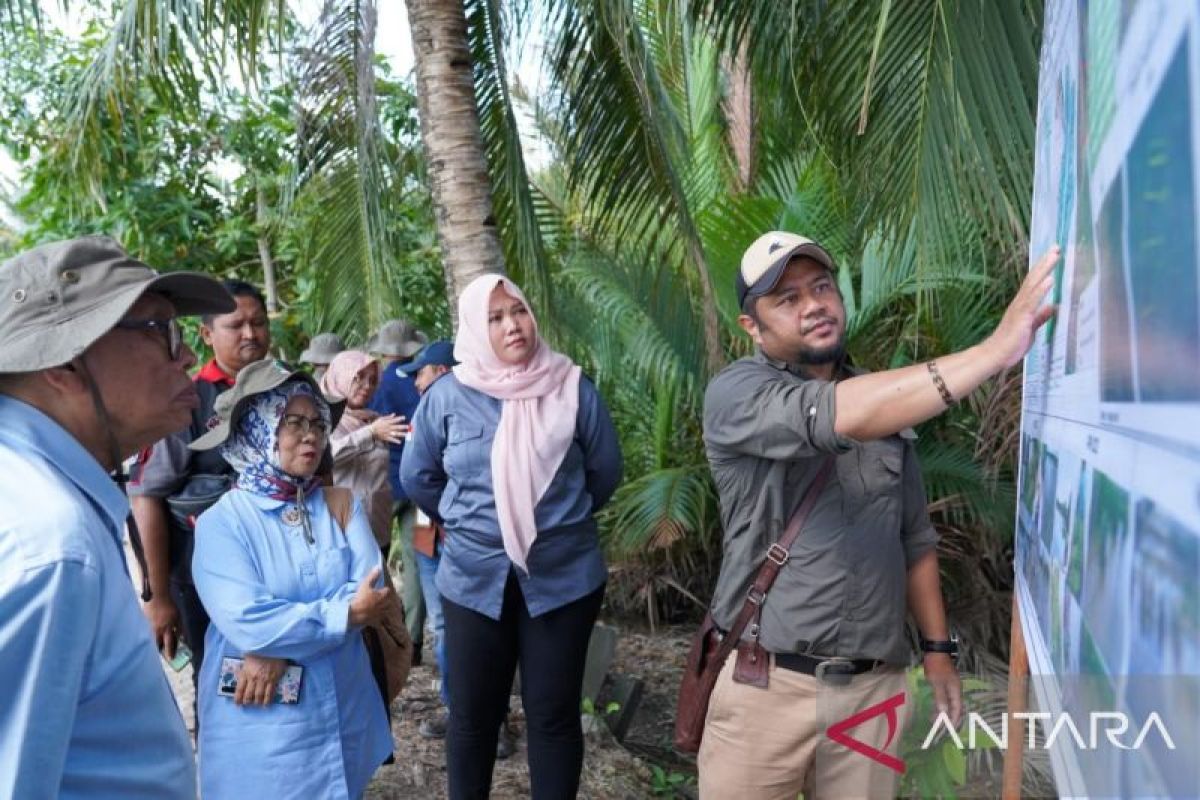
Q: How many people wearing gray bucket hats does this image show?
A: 4